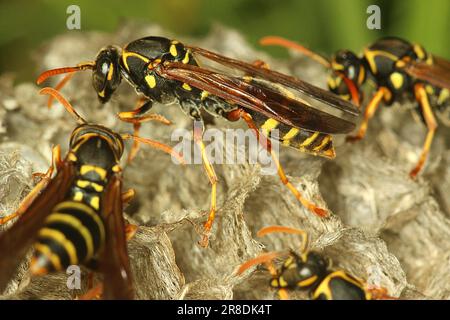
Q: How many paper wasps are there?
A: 4